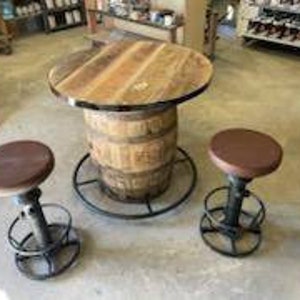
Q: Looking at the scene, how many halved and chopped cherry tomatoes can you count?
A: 0